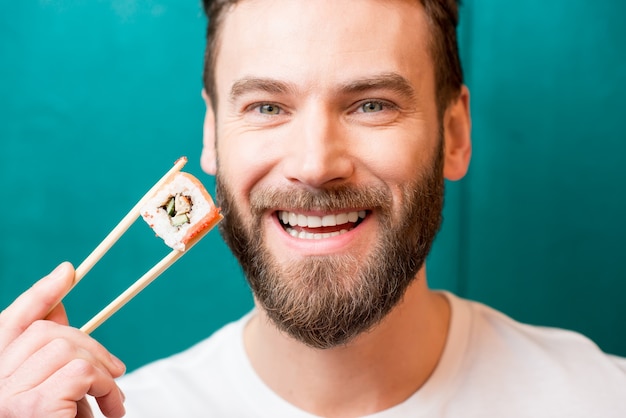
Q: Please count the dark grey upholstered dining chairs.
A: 0